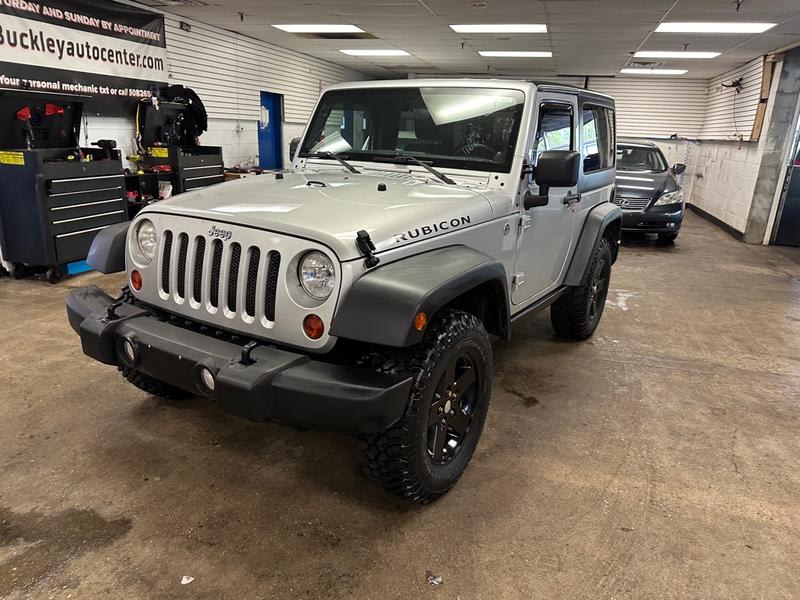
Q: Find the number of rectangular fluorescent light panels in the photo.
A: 7